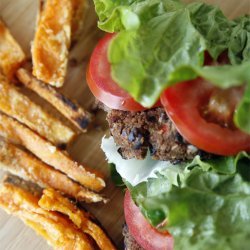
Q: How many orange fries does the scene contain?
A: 8